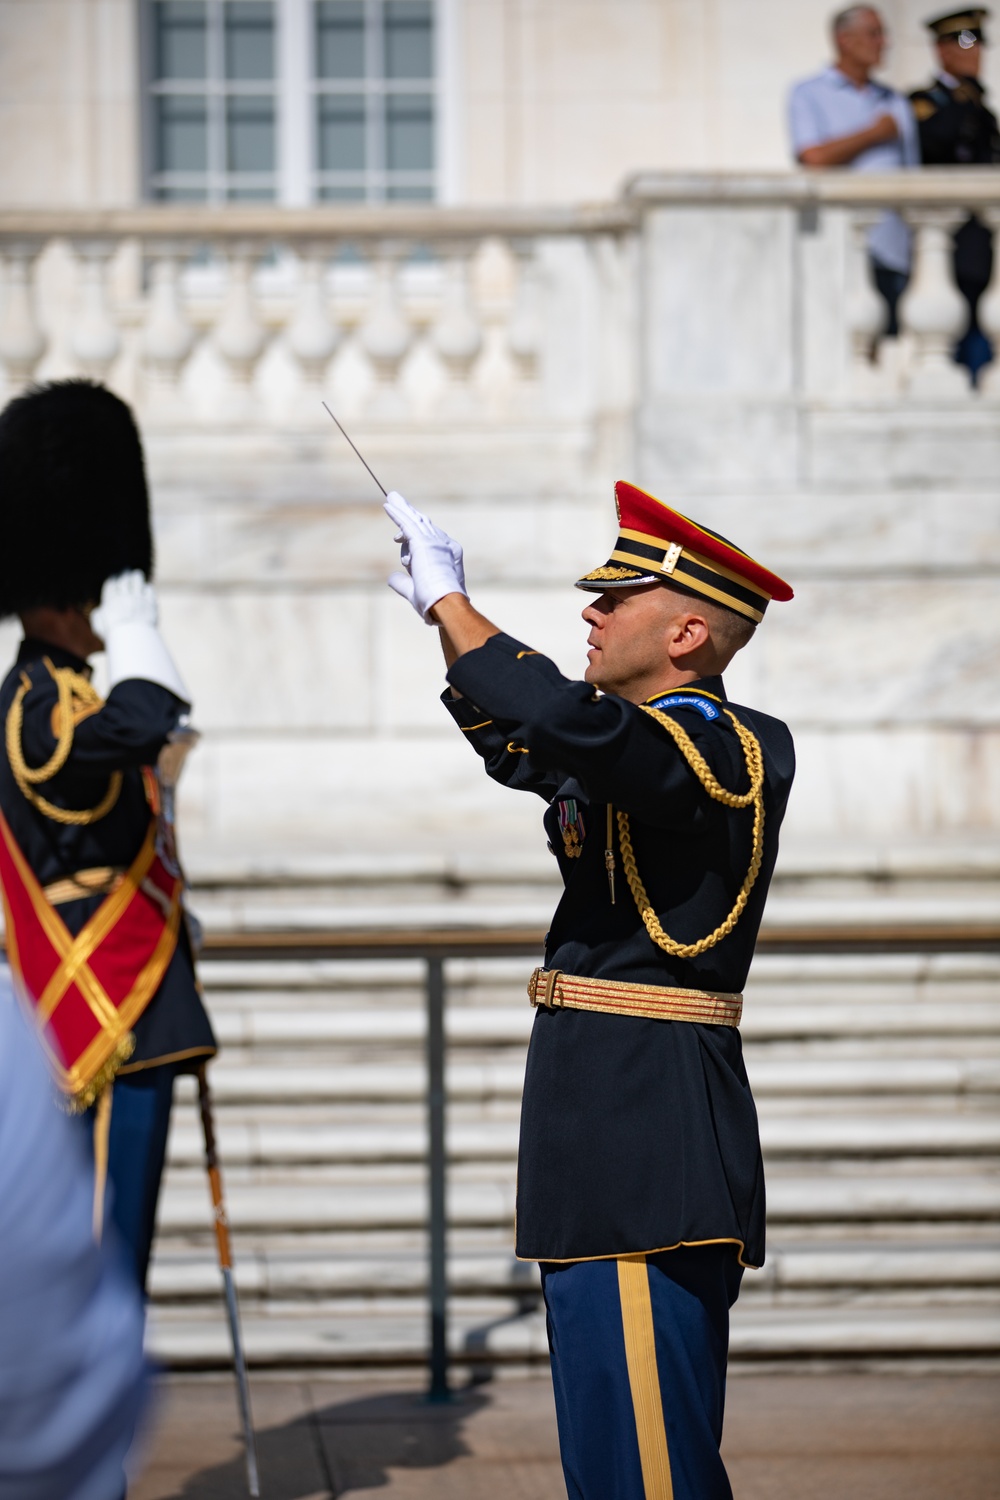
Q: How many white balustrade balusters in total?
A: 11